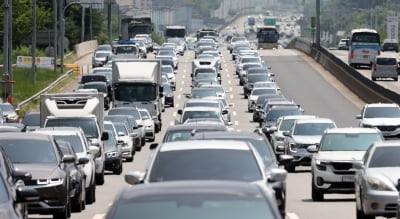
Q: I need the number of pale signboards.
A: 2